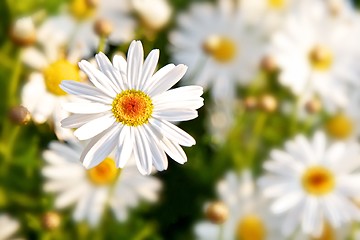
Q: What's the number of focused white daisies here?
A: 1